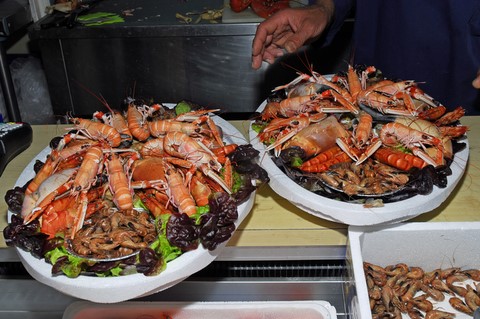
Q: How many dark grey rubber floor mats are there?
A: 0